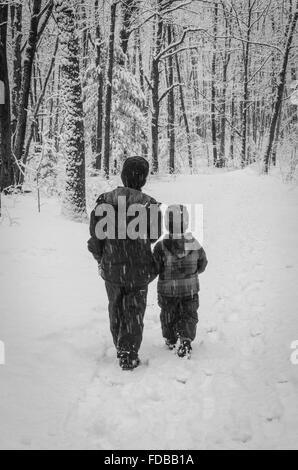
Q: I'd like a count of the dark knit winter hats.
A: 2